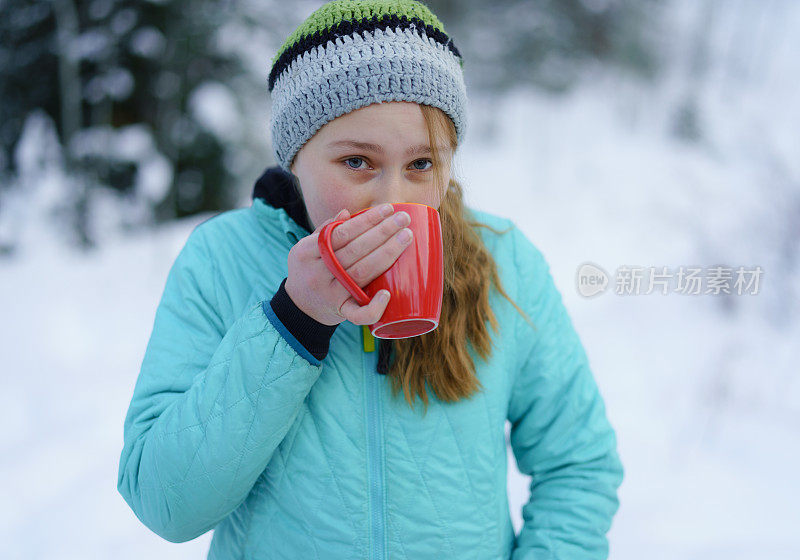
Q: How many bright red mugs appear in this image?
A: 1